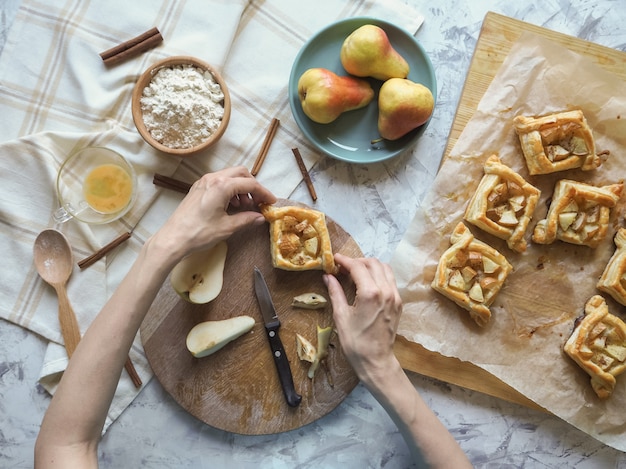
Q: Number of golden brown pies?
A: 7